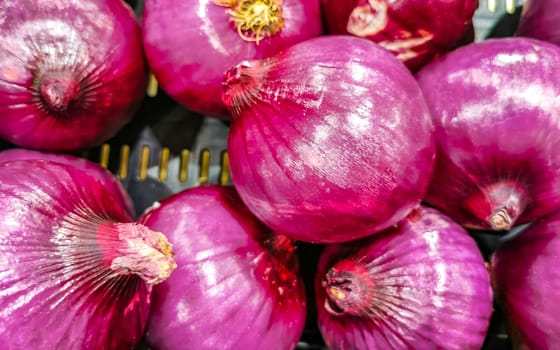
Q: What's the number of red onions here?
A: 10